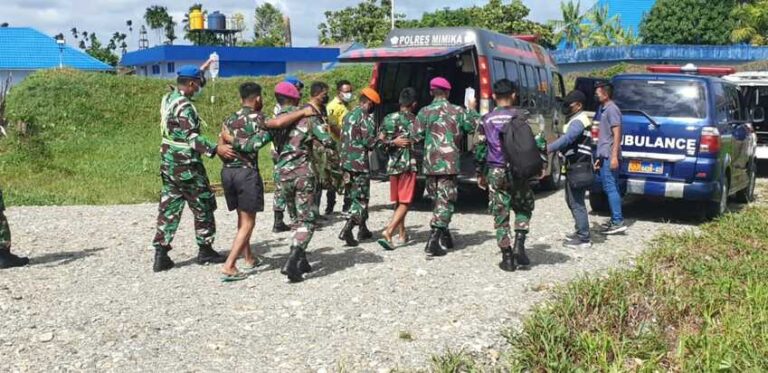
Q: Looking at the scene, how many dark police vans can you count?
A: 1